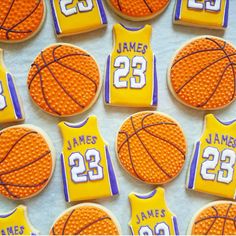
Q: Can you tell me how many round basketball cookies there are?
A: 8